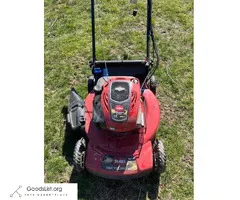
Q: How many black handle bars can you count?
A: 2